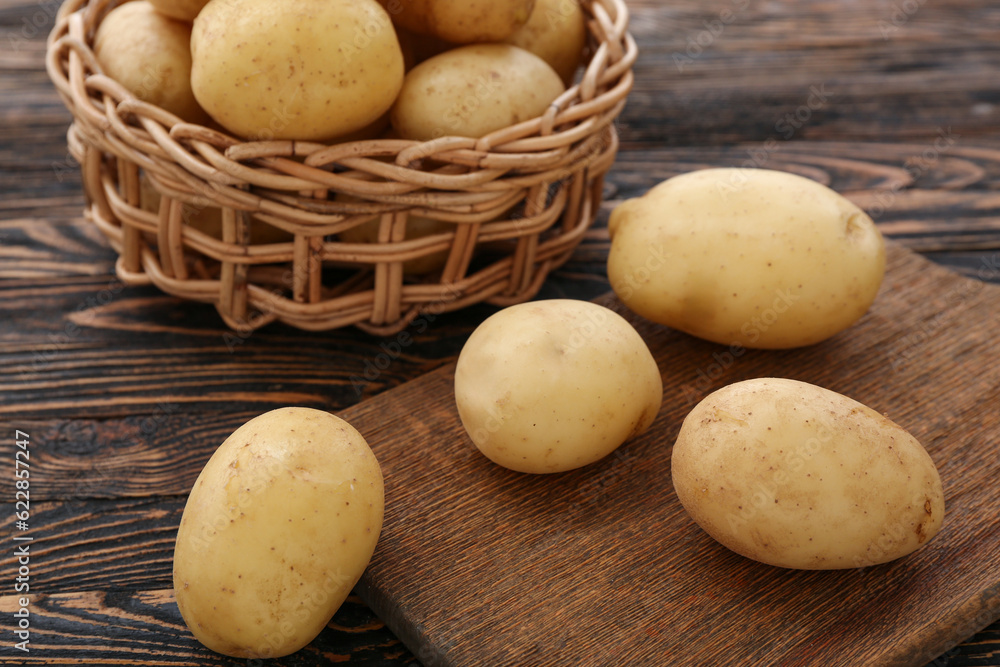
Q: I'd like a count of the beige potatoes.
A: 10